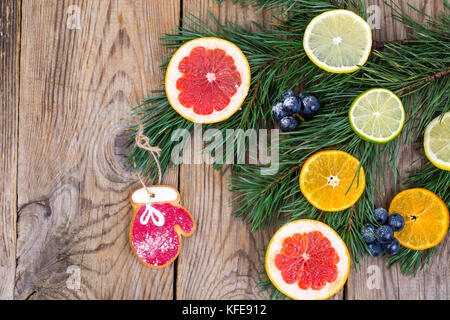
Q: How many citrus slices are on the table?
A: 7